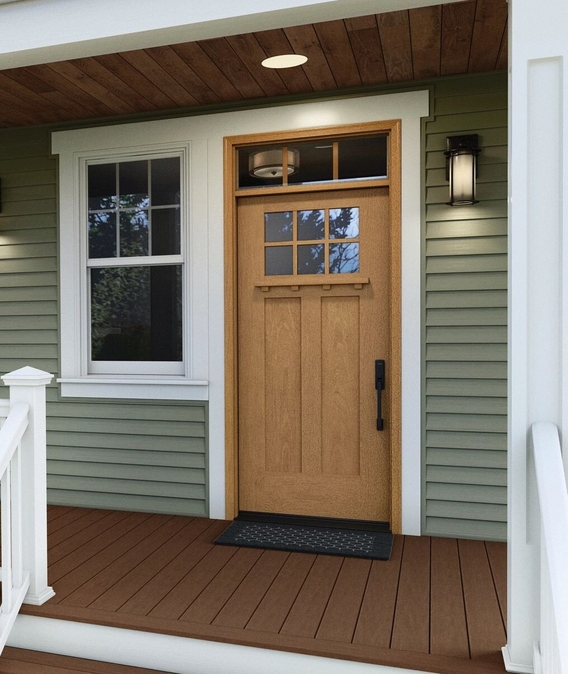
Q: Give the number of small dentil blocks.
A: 4